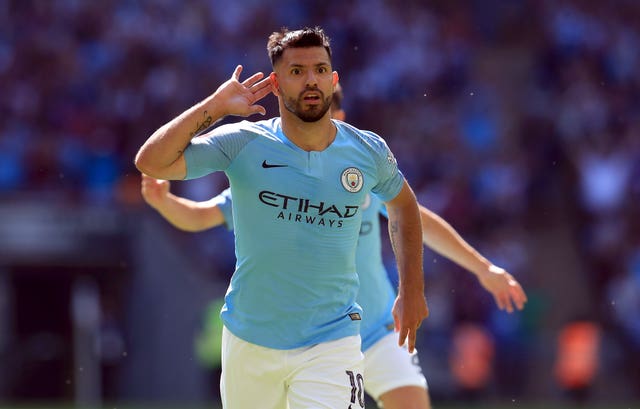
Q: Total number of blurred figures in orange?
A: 2